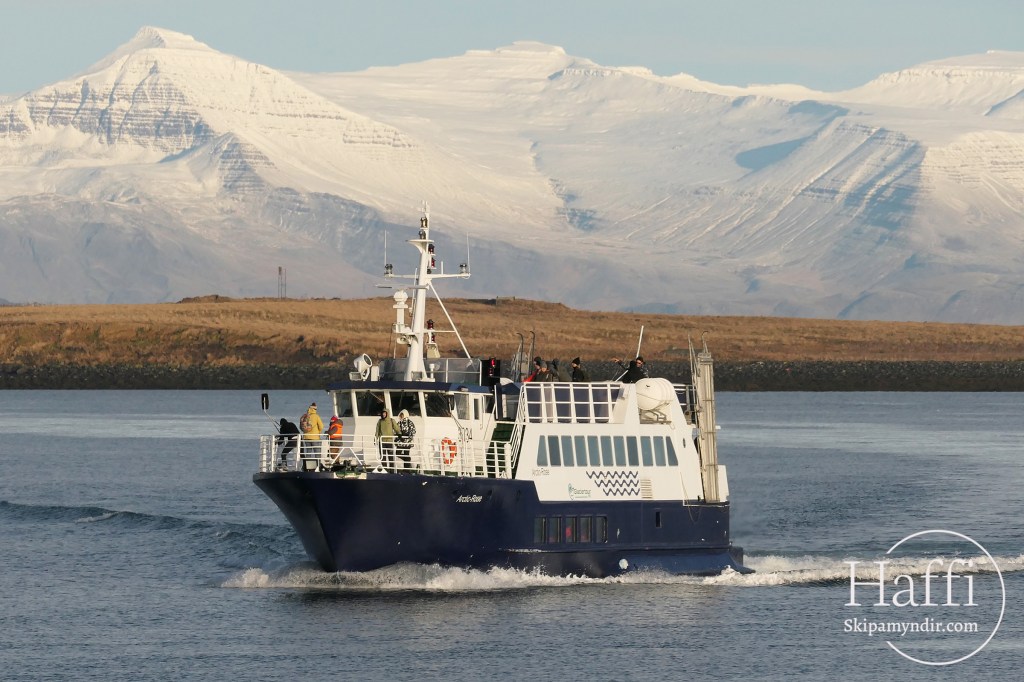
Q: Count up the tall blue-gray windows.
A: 11